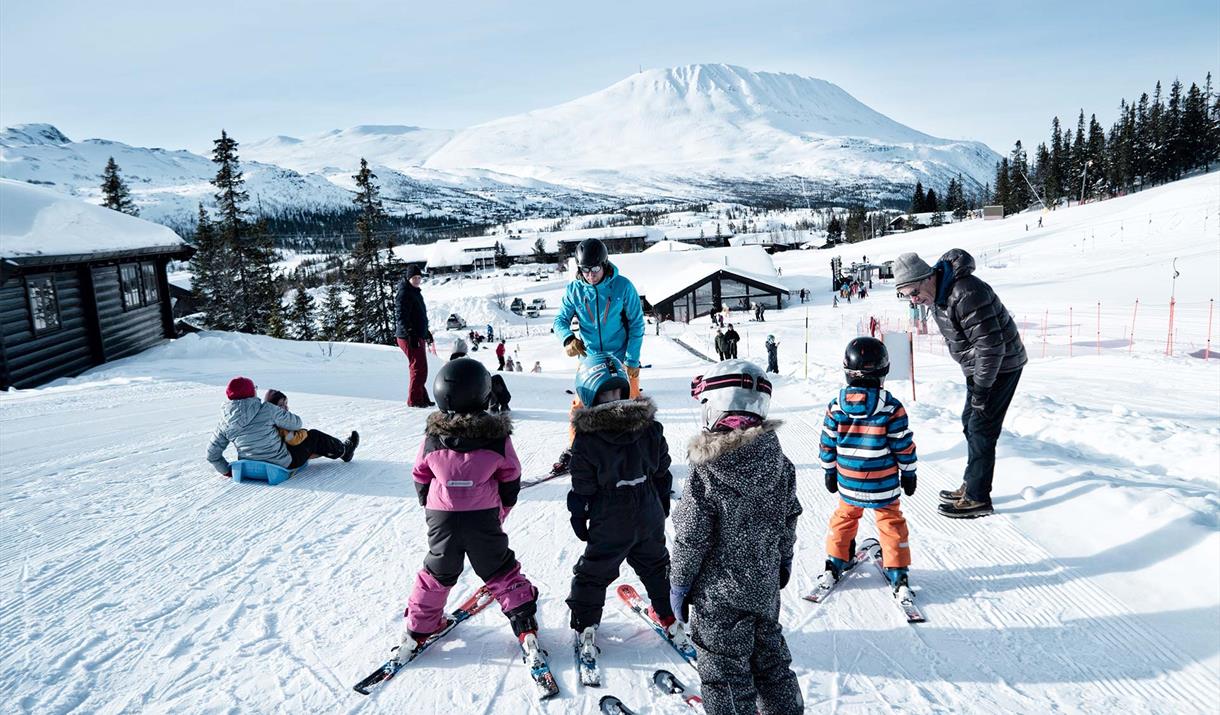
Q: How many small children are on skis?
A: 4